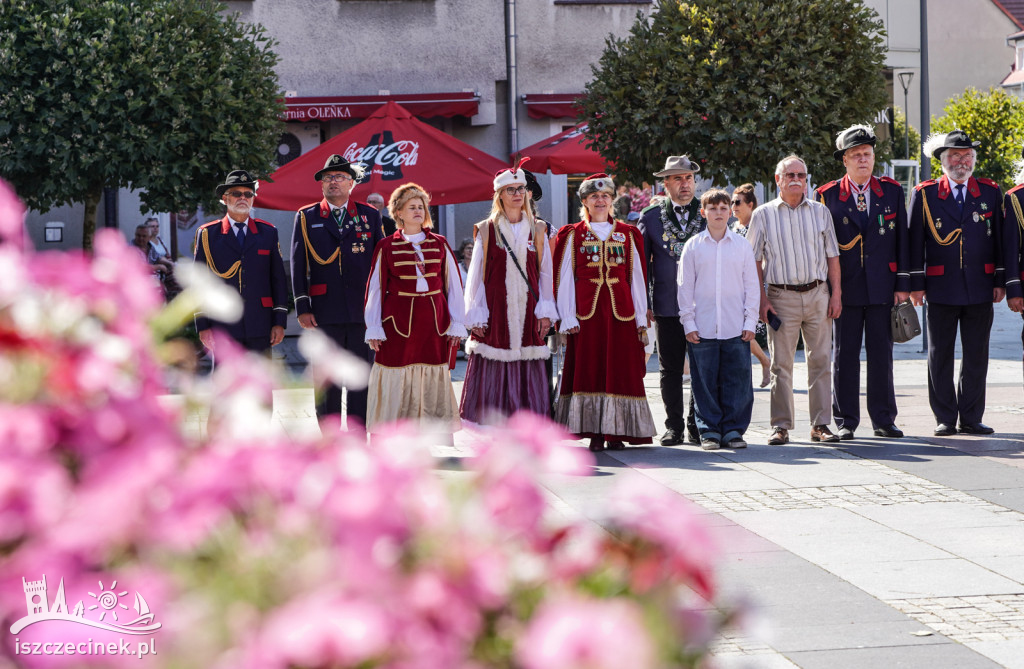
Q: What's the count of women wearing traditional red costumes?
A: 3